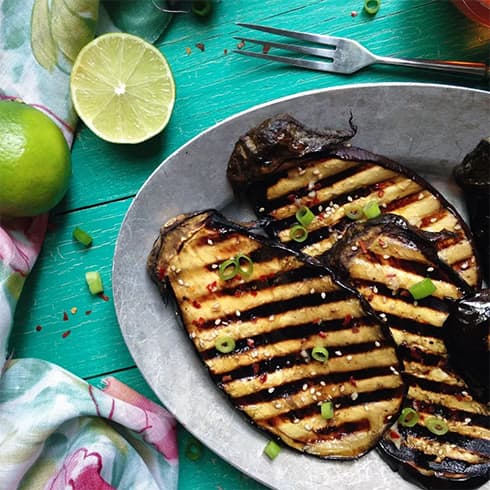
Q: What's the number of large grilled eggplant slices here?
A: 3